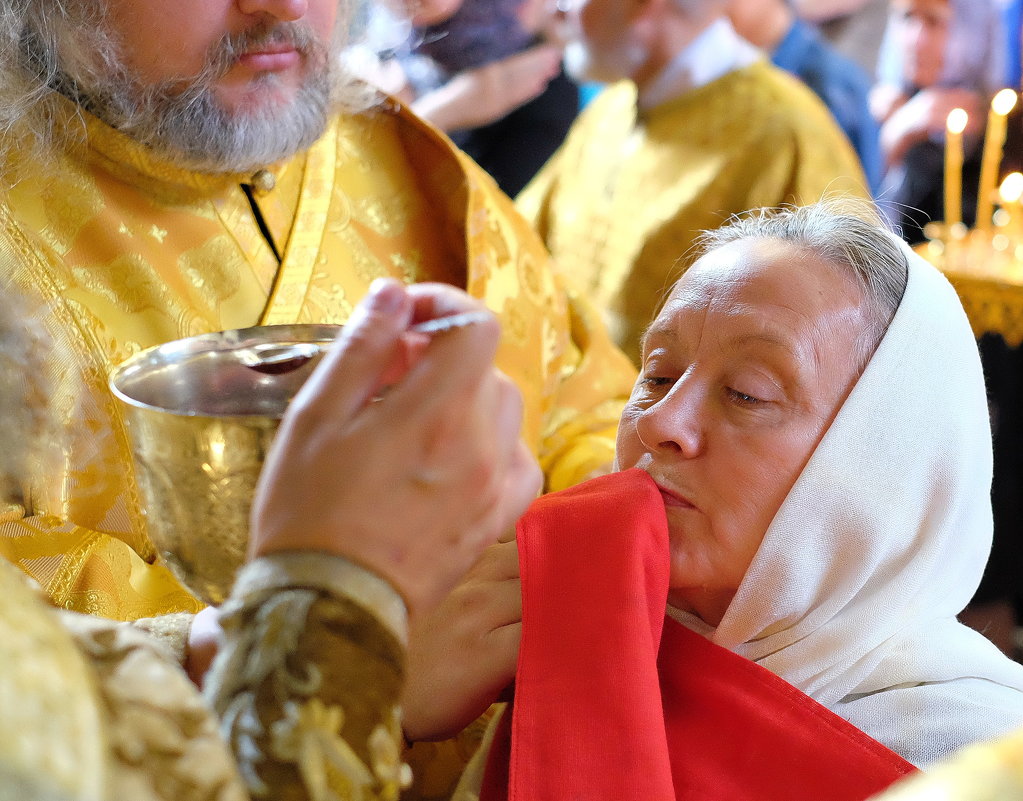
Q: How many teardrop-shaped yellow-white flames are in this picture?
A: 3